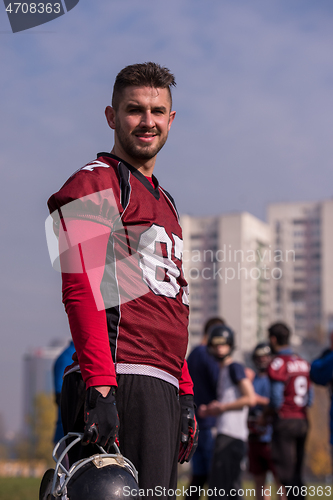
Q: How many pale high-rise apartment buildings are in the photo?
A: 2